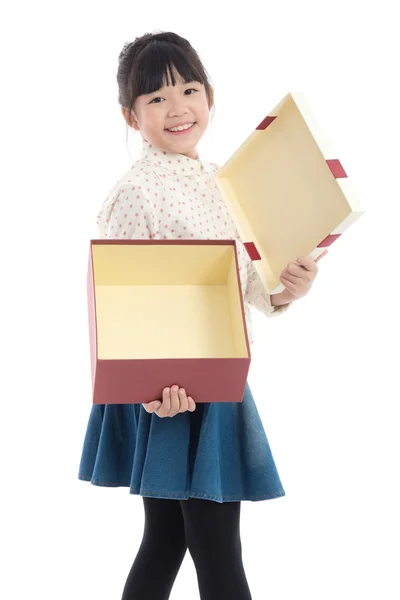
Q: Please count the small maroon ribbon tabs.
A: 4